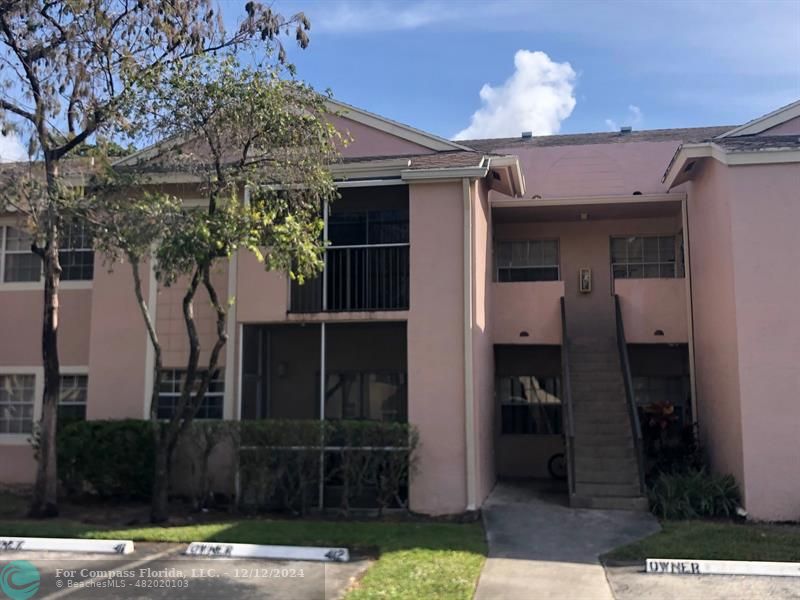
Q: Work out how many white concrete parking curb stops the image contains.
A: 3